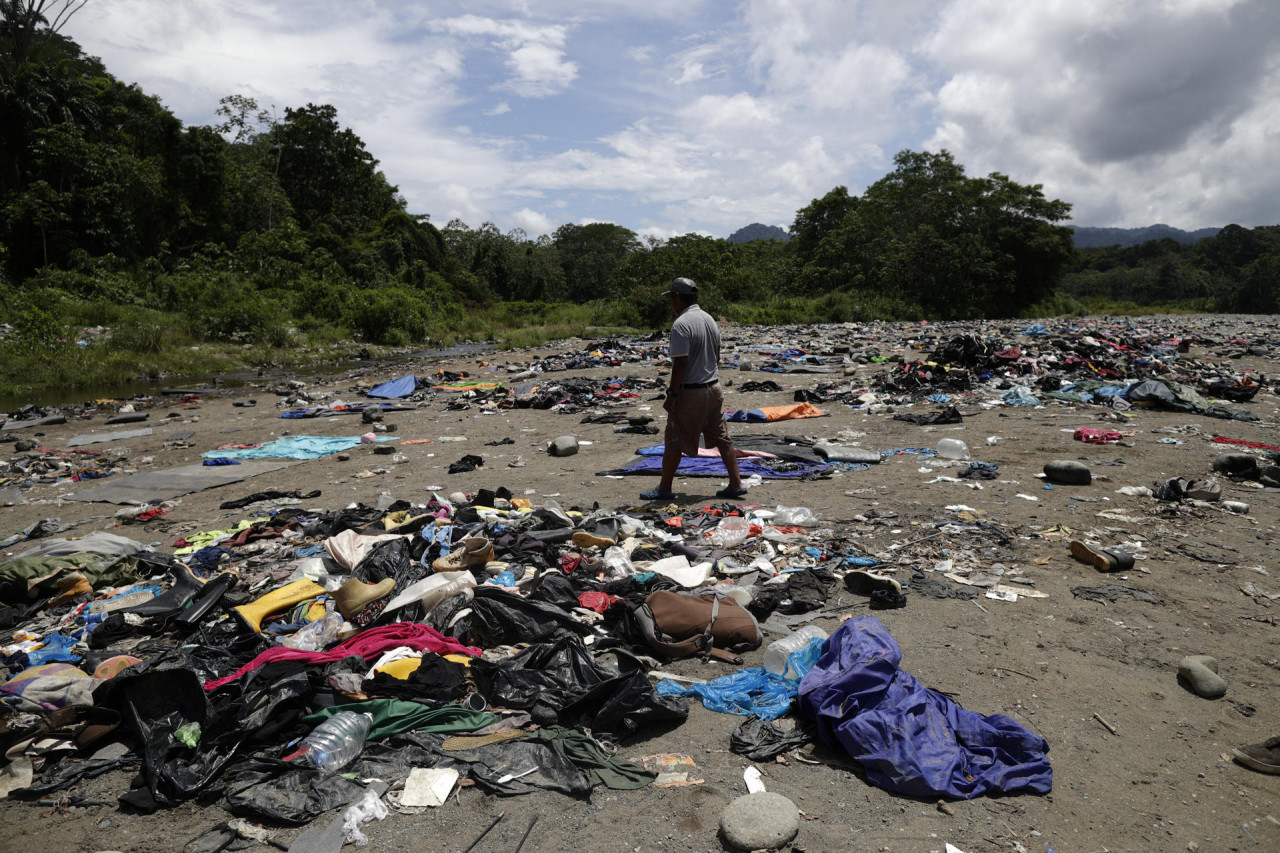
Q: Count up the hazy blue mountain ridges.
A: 2